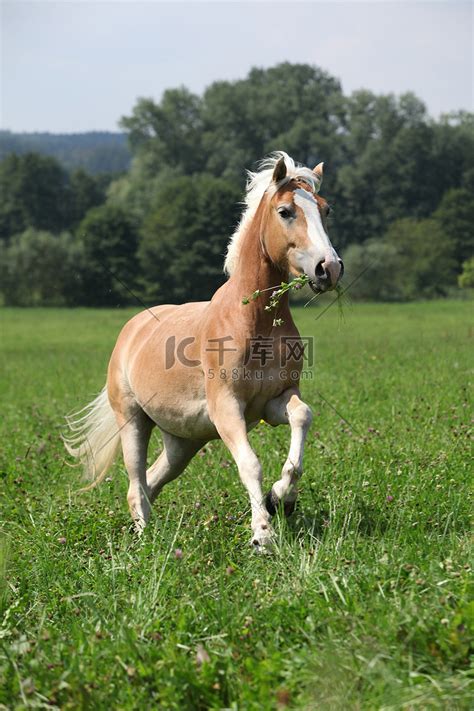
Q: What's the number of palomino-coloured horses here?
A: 1